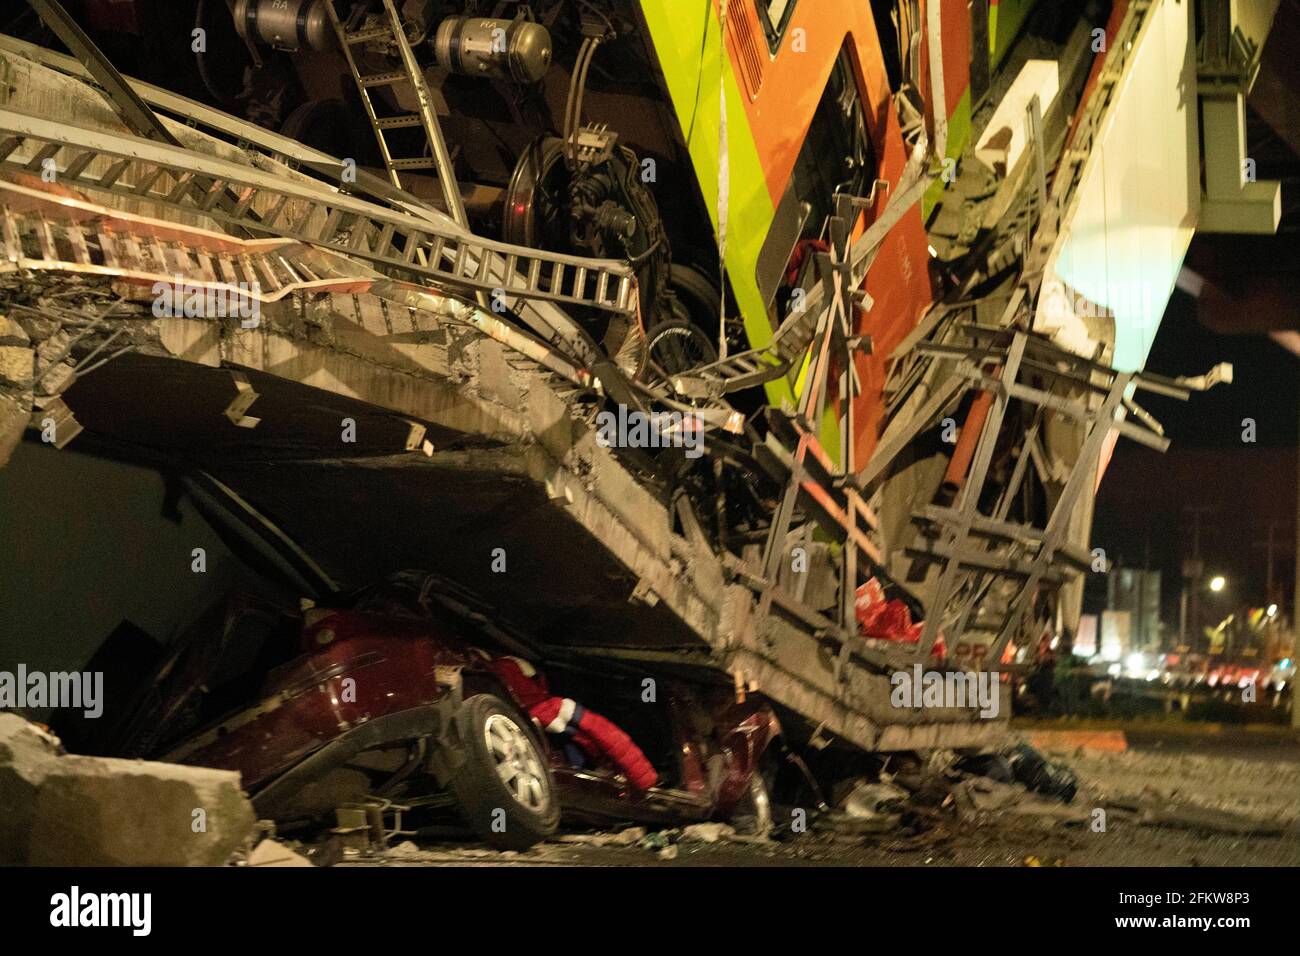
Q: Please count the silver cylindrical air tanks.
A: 2